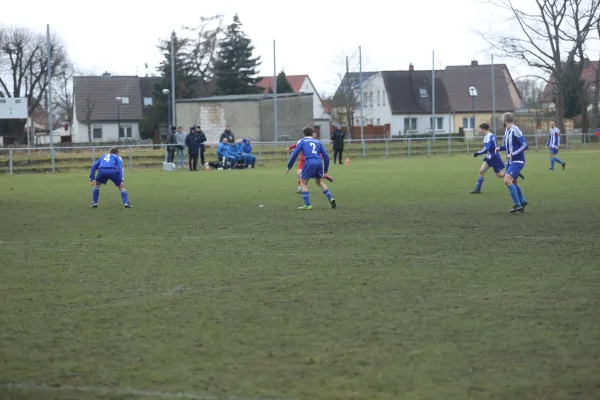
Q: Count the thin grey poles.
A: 6